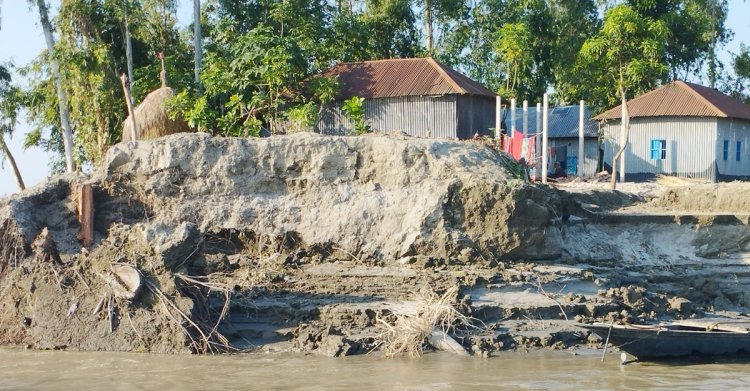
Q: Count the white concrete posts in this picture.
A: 7